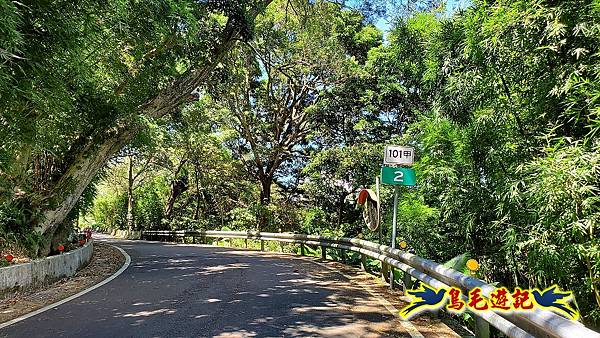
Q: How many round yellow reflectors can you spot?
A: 2